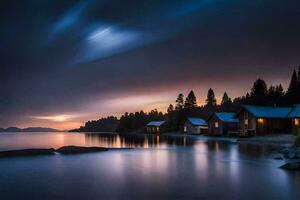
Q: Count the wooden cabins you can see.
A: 5